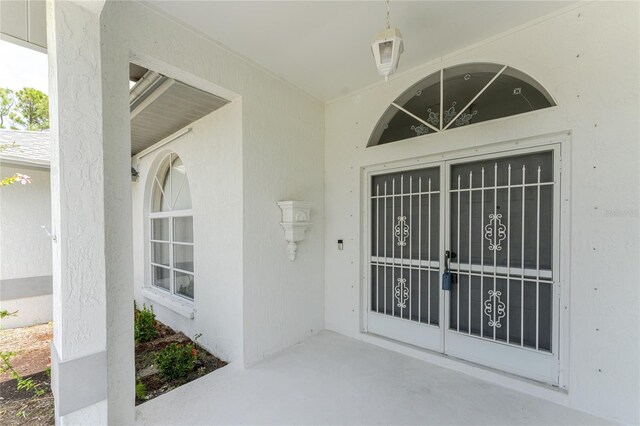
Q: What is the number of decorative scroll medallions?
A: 4